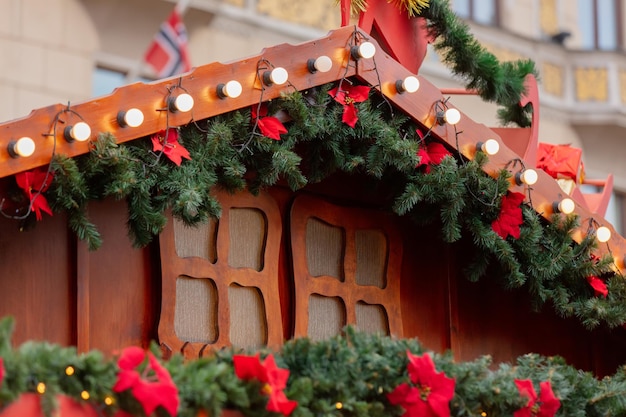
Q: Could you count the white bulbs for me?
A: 14